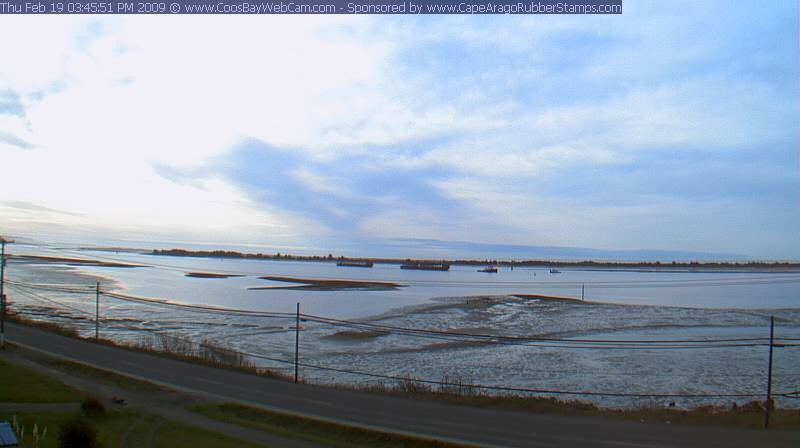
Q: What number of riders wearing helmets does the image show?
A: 0